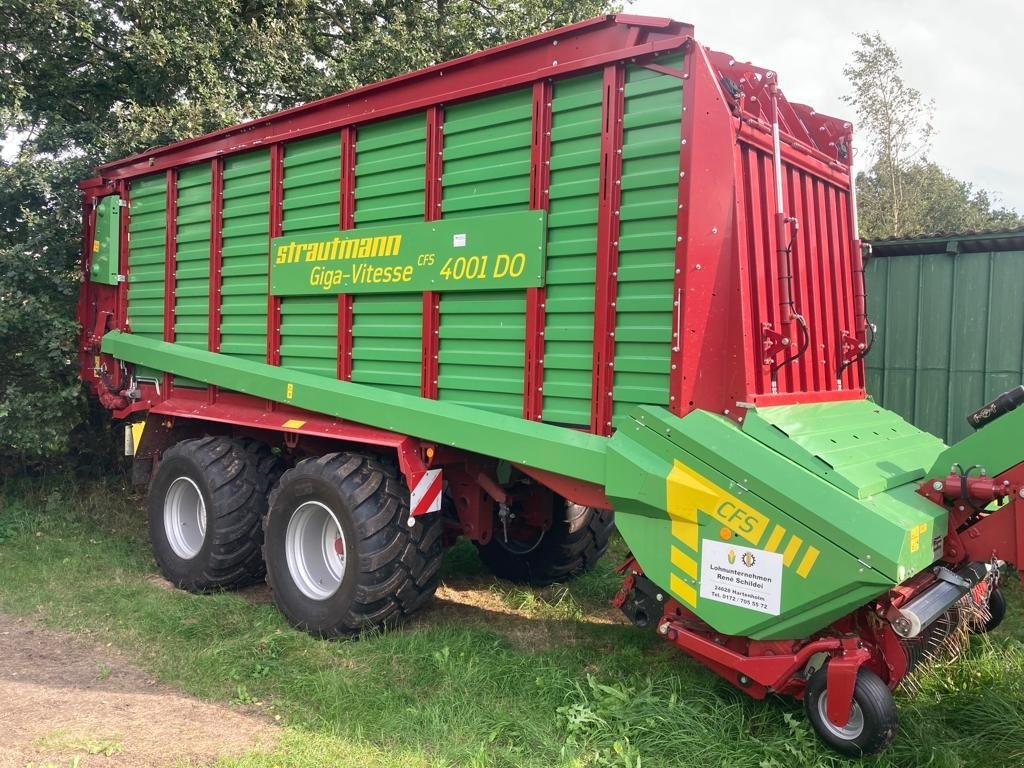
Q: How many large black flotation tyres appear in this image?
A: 3